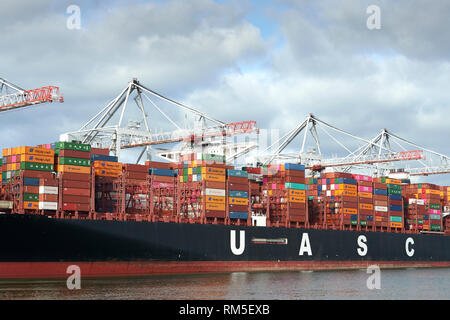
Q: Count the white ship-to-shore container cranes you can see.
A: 4